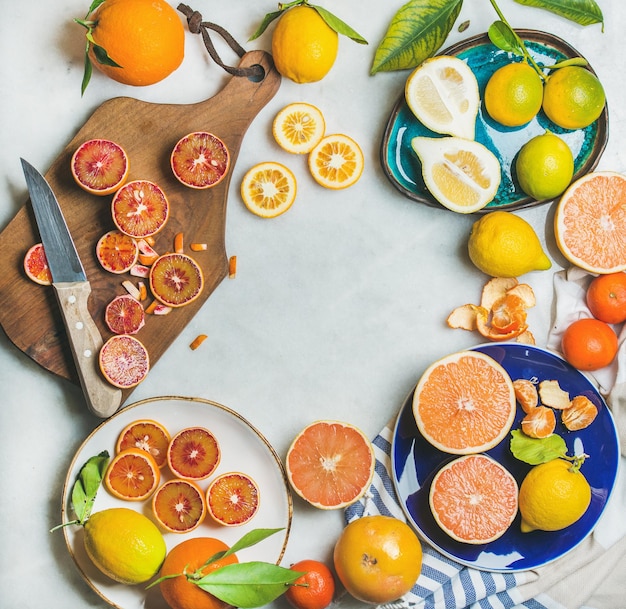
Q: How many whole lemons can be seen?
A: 4